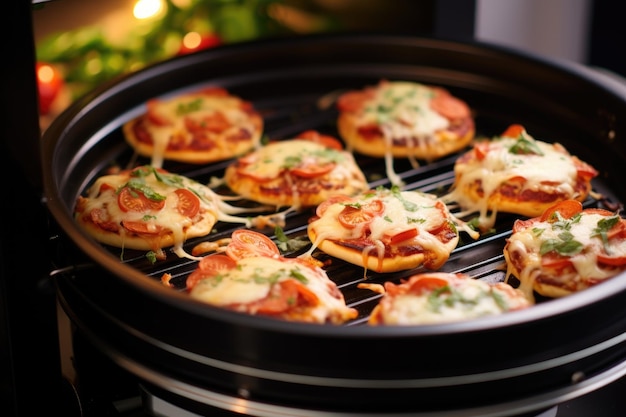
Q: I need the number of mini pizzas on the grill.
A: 9